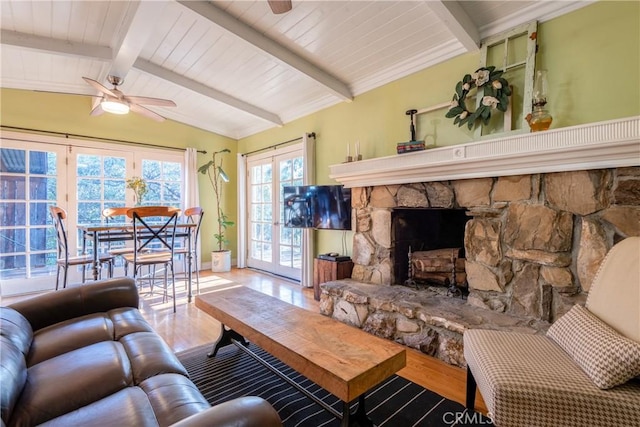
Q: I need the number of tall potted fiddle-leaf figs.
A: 1